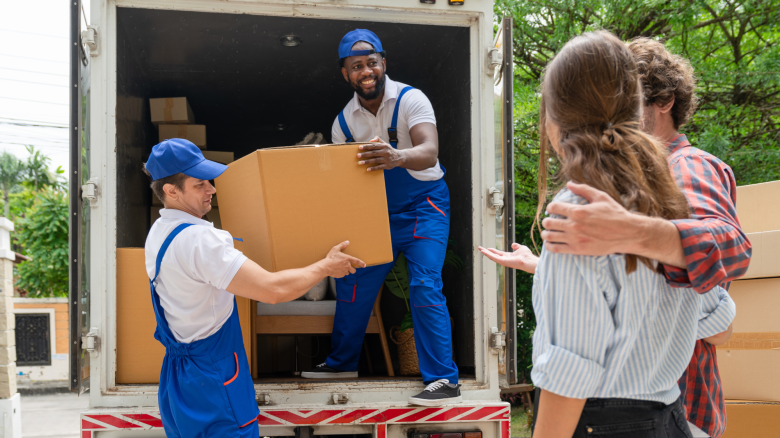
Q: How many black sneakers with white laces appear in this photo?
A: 2